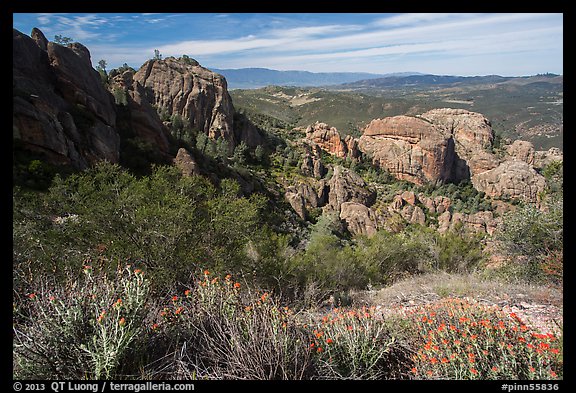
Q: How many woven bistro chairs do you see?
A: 0